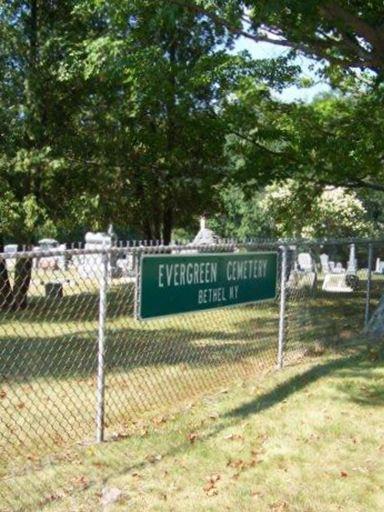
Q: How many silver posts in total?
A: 3